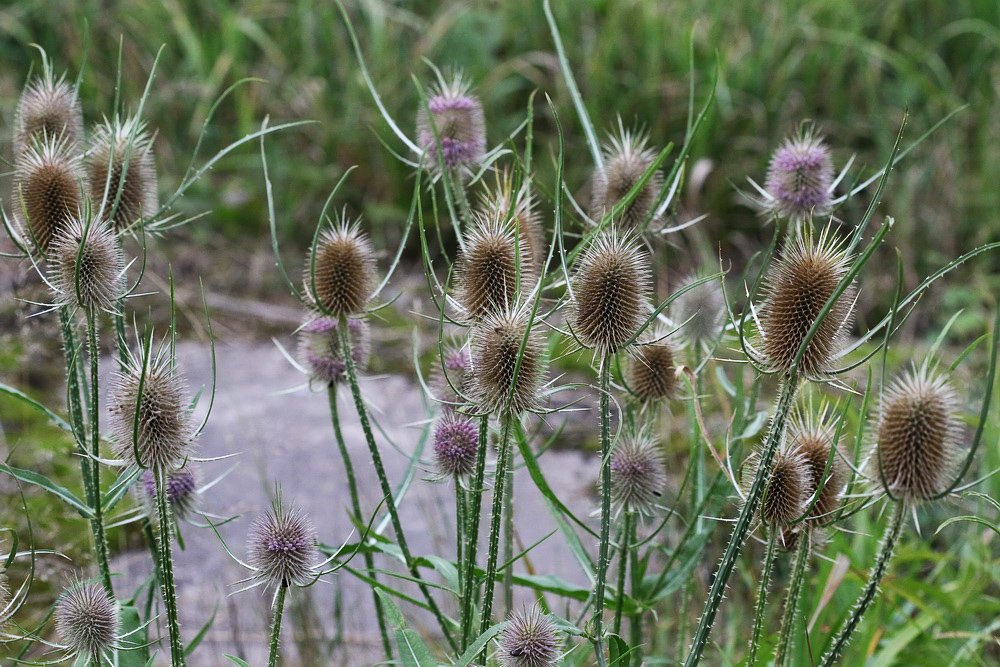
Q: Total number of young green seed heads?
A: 0